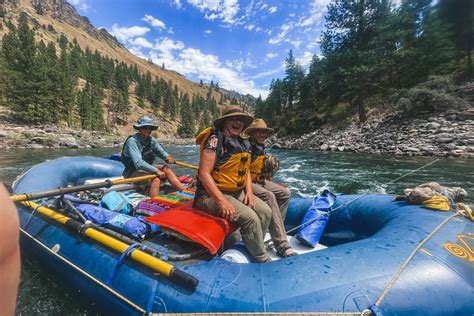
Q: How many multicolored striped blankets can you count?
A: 1